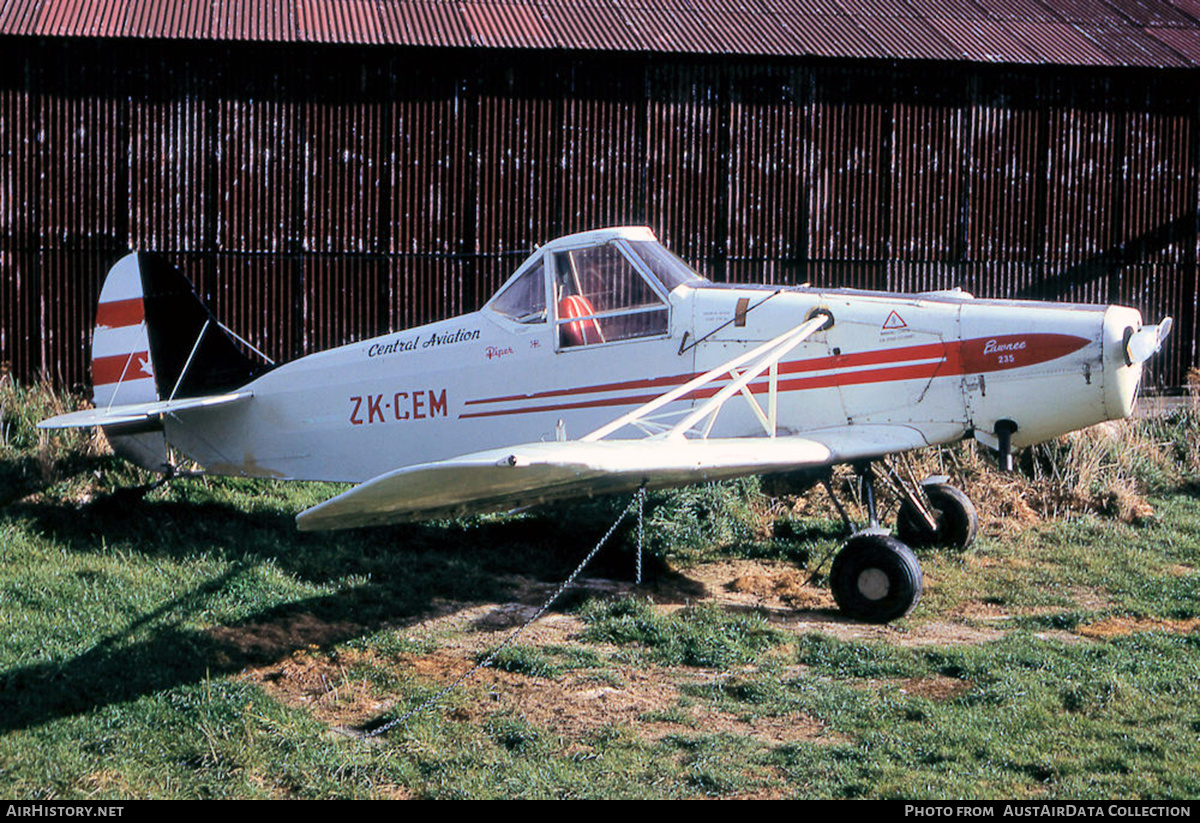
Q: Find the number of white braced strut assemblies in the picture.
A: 1